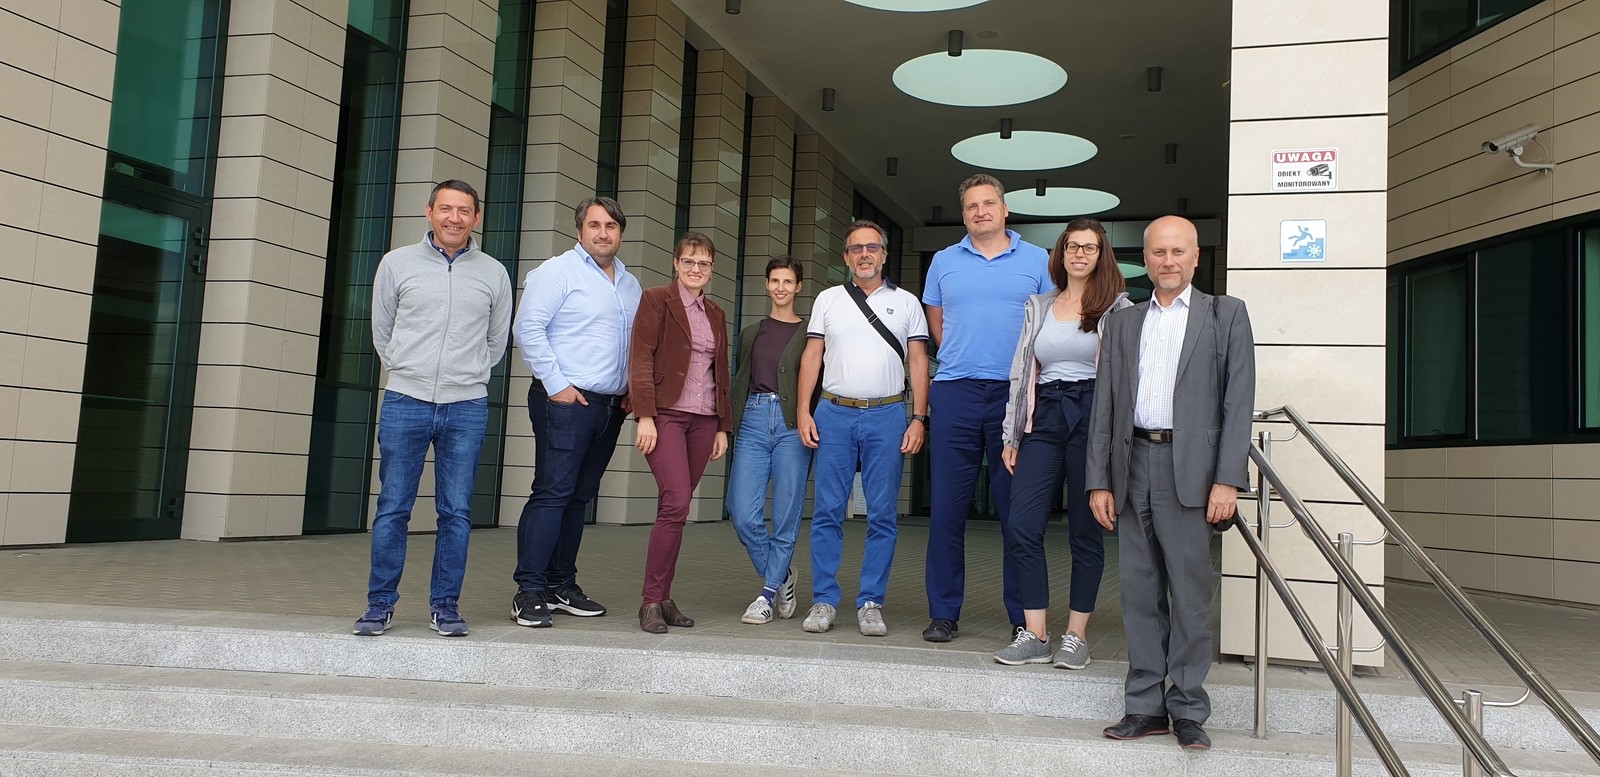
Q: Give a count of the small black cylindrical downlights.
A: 10